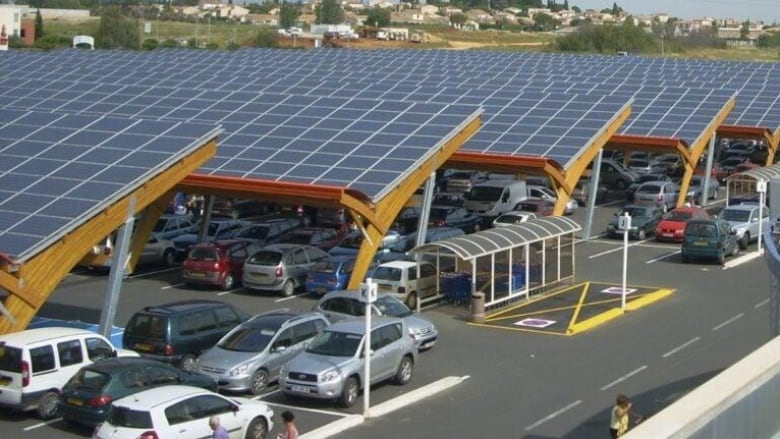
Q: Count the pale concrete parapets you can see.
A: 1